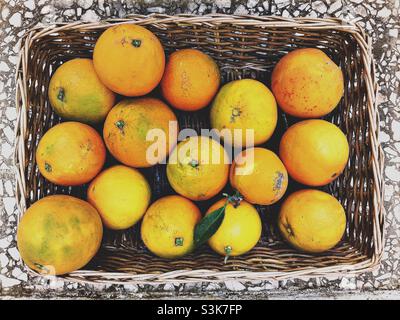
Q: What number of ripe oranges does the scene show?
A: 15